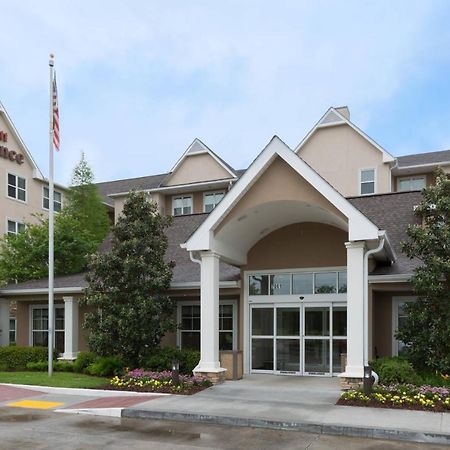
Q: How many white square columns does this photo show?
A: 3